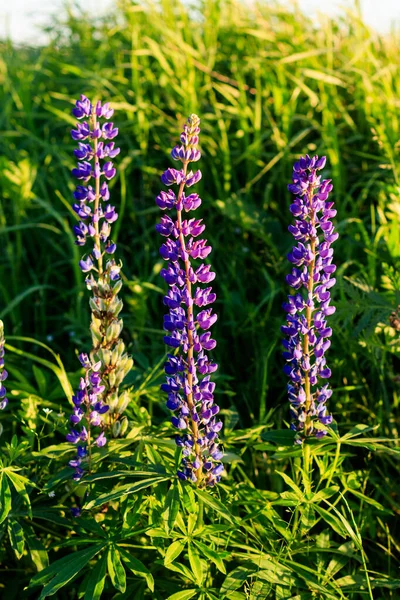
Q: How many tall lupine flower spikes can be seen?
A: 3